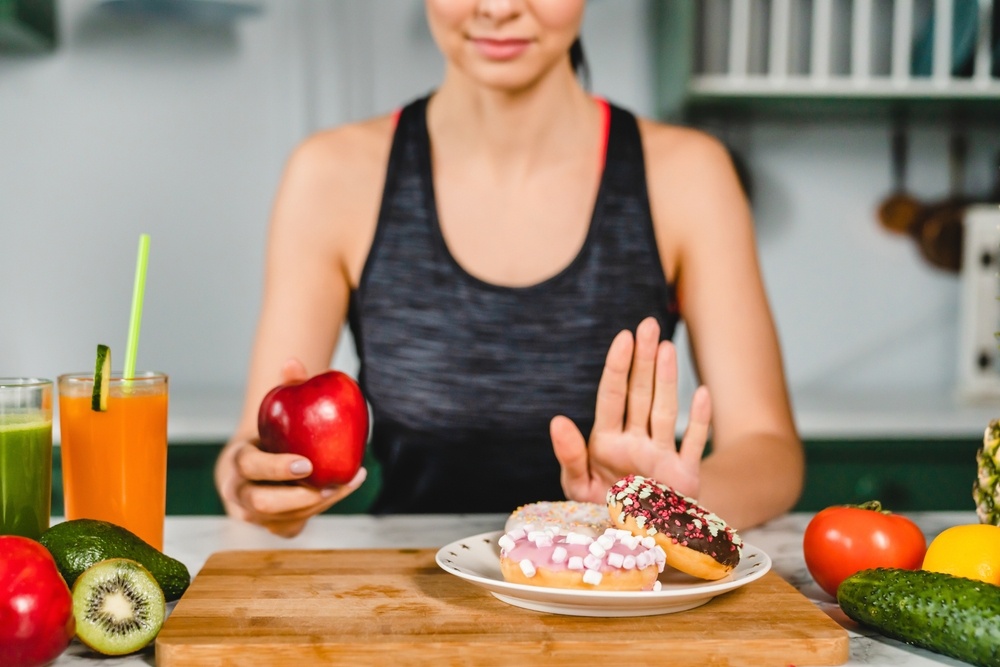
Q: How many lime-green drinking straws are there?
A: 1